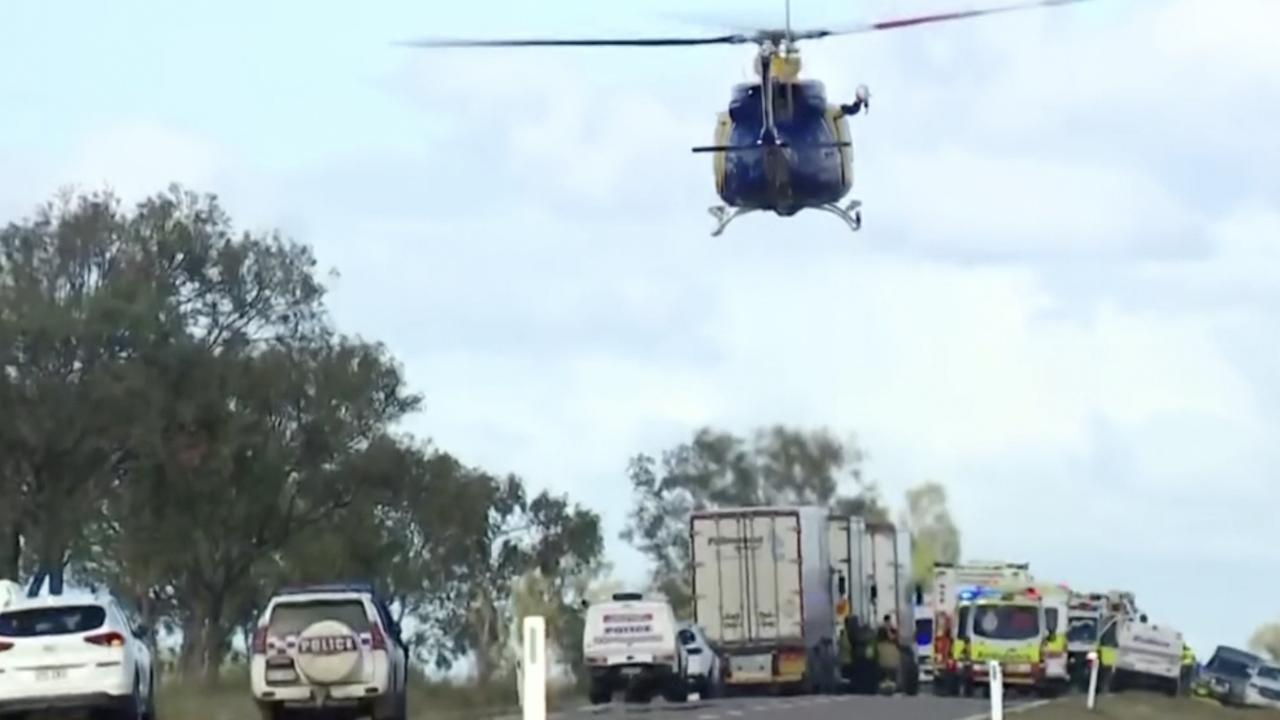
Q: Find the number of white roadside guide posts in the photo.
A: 3